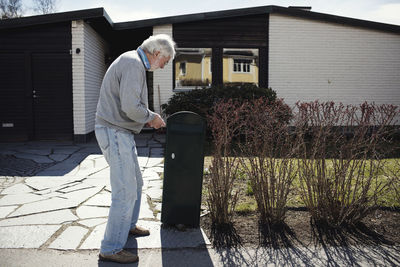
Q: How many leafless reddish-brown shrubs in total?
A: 3